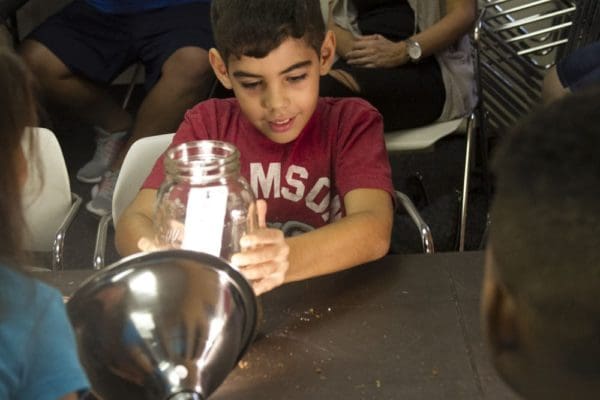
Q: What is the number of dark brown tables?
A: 1